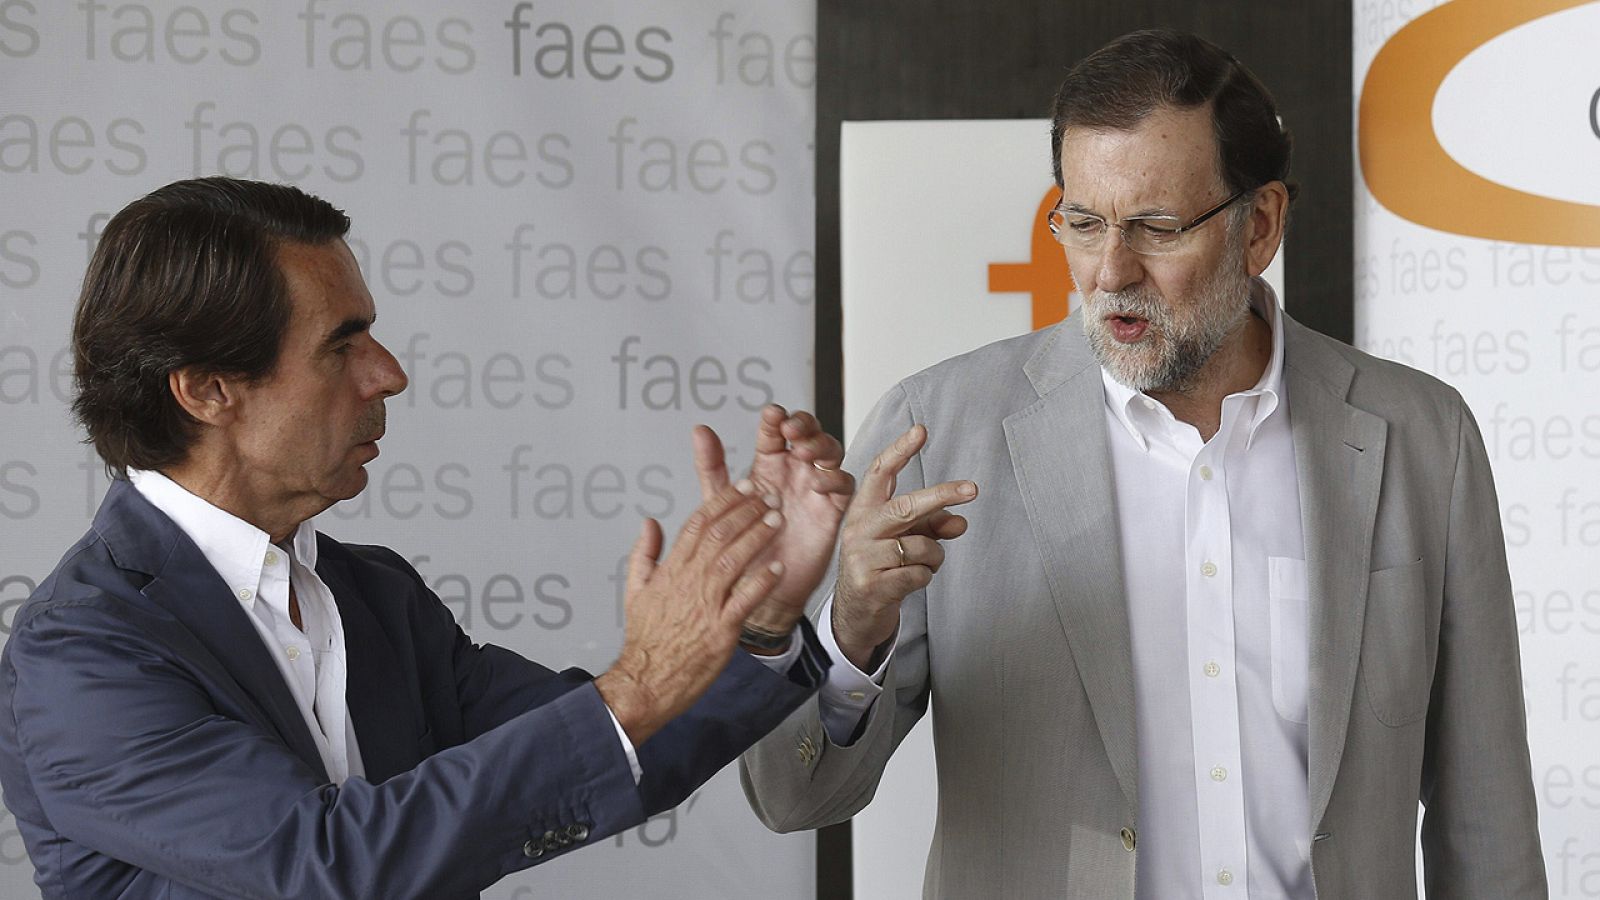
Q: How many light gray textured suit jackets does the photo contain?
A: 1